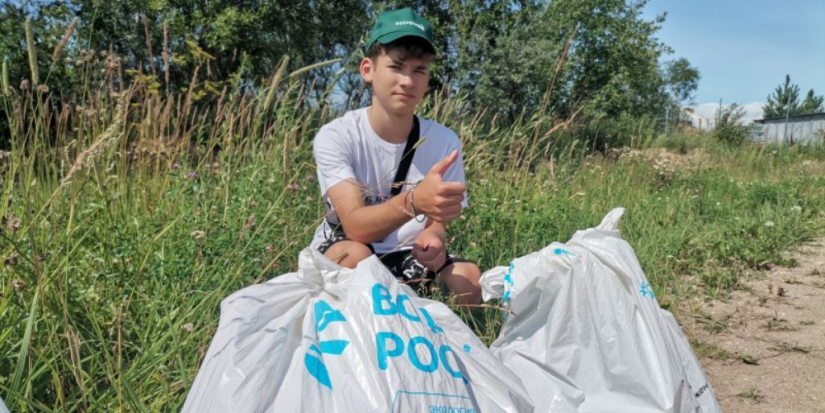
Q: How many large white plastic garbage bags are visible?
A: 2